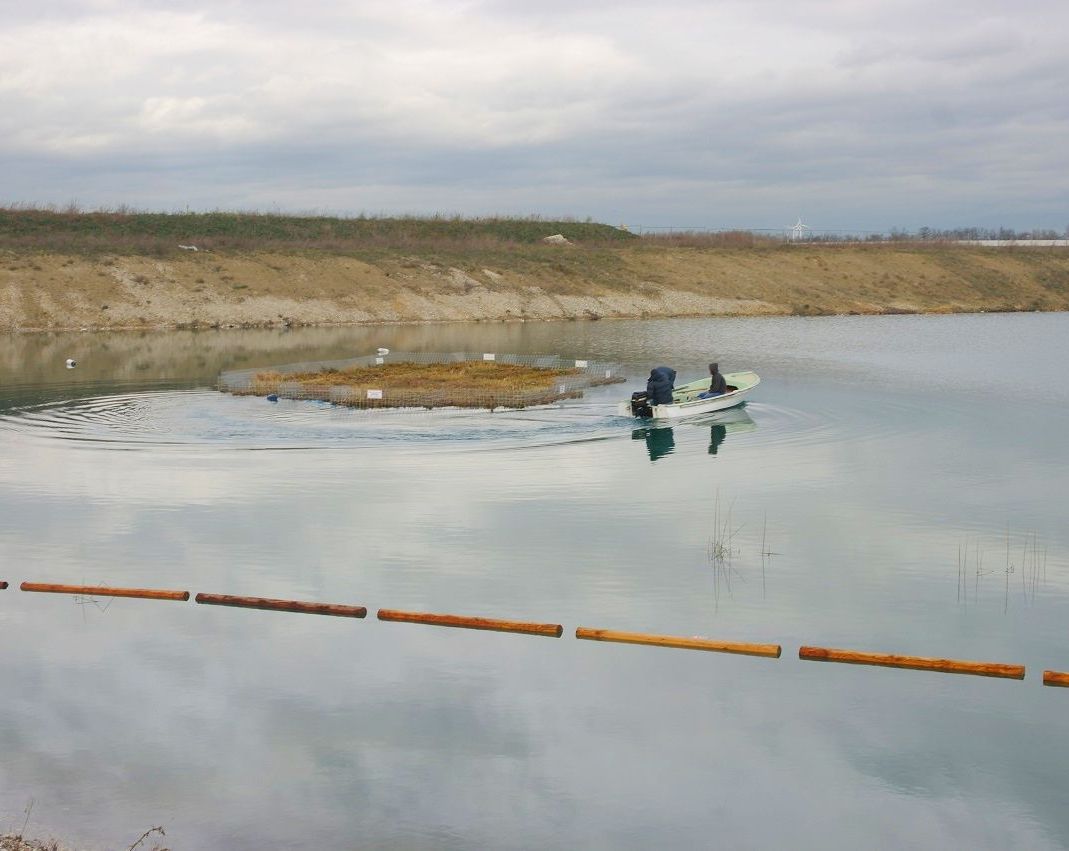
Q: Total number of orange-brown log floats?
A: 7